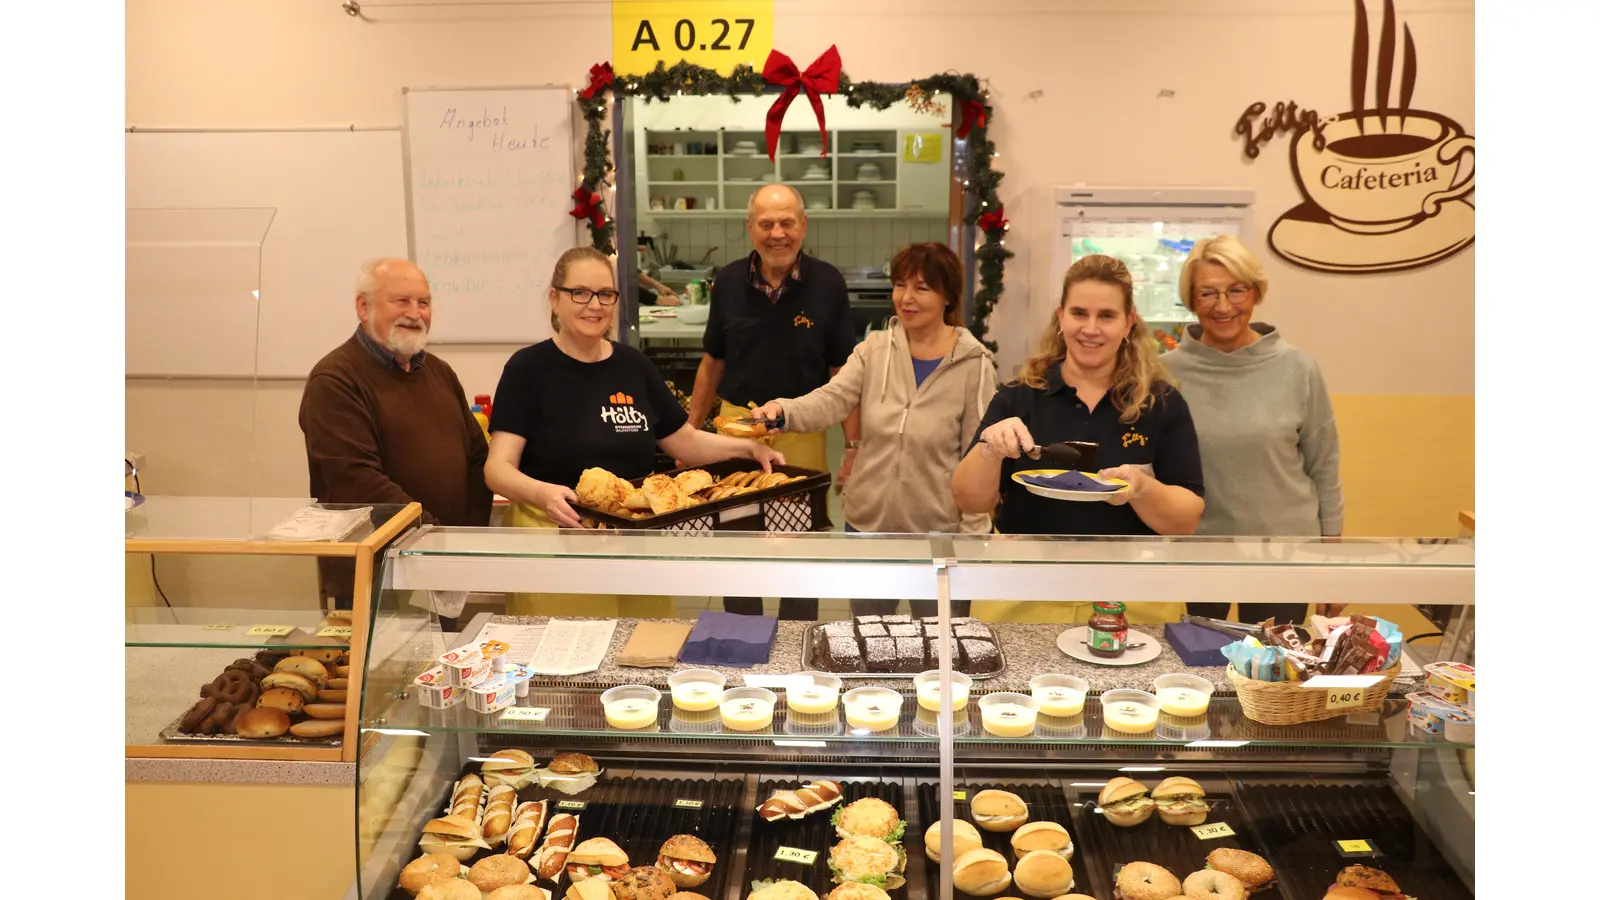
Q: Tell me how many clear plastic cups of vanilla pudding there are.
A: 10